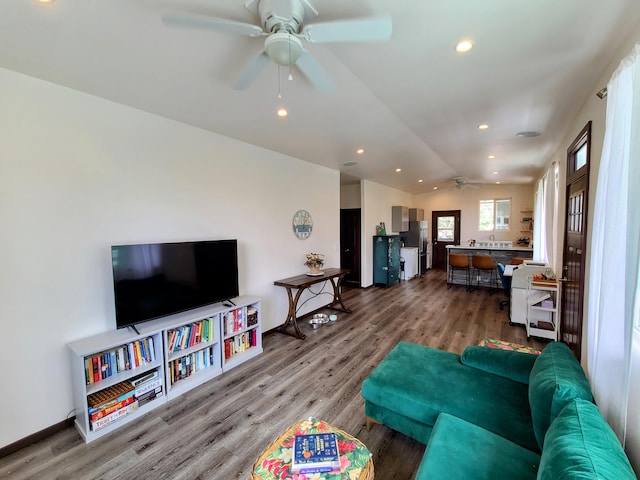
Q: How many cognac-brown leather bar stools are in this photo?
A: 3